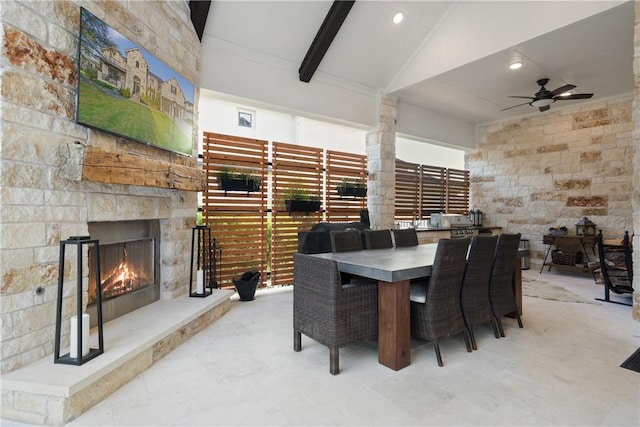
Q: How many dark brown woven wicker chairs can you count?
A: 7